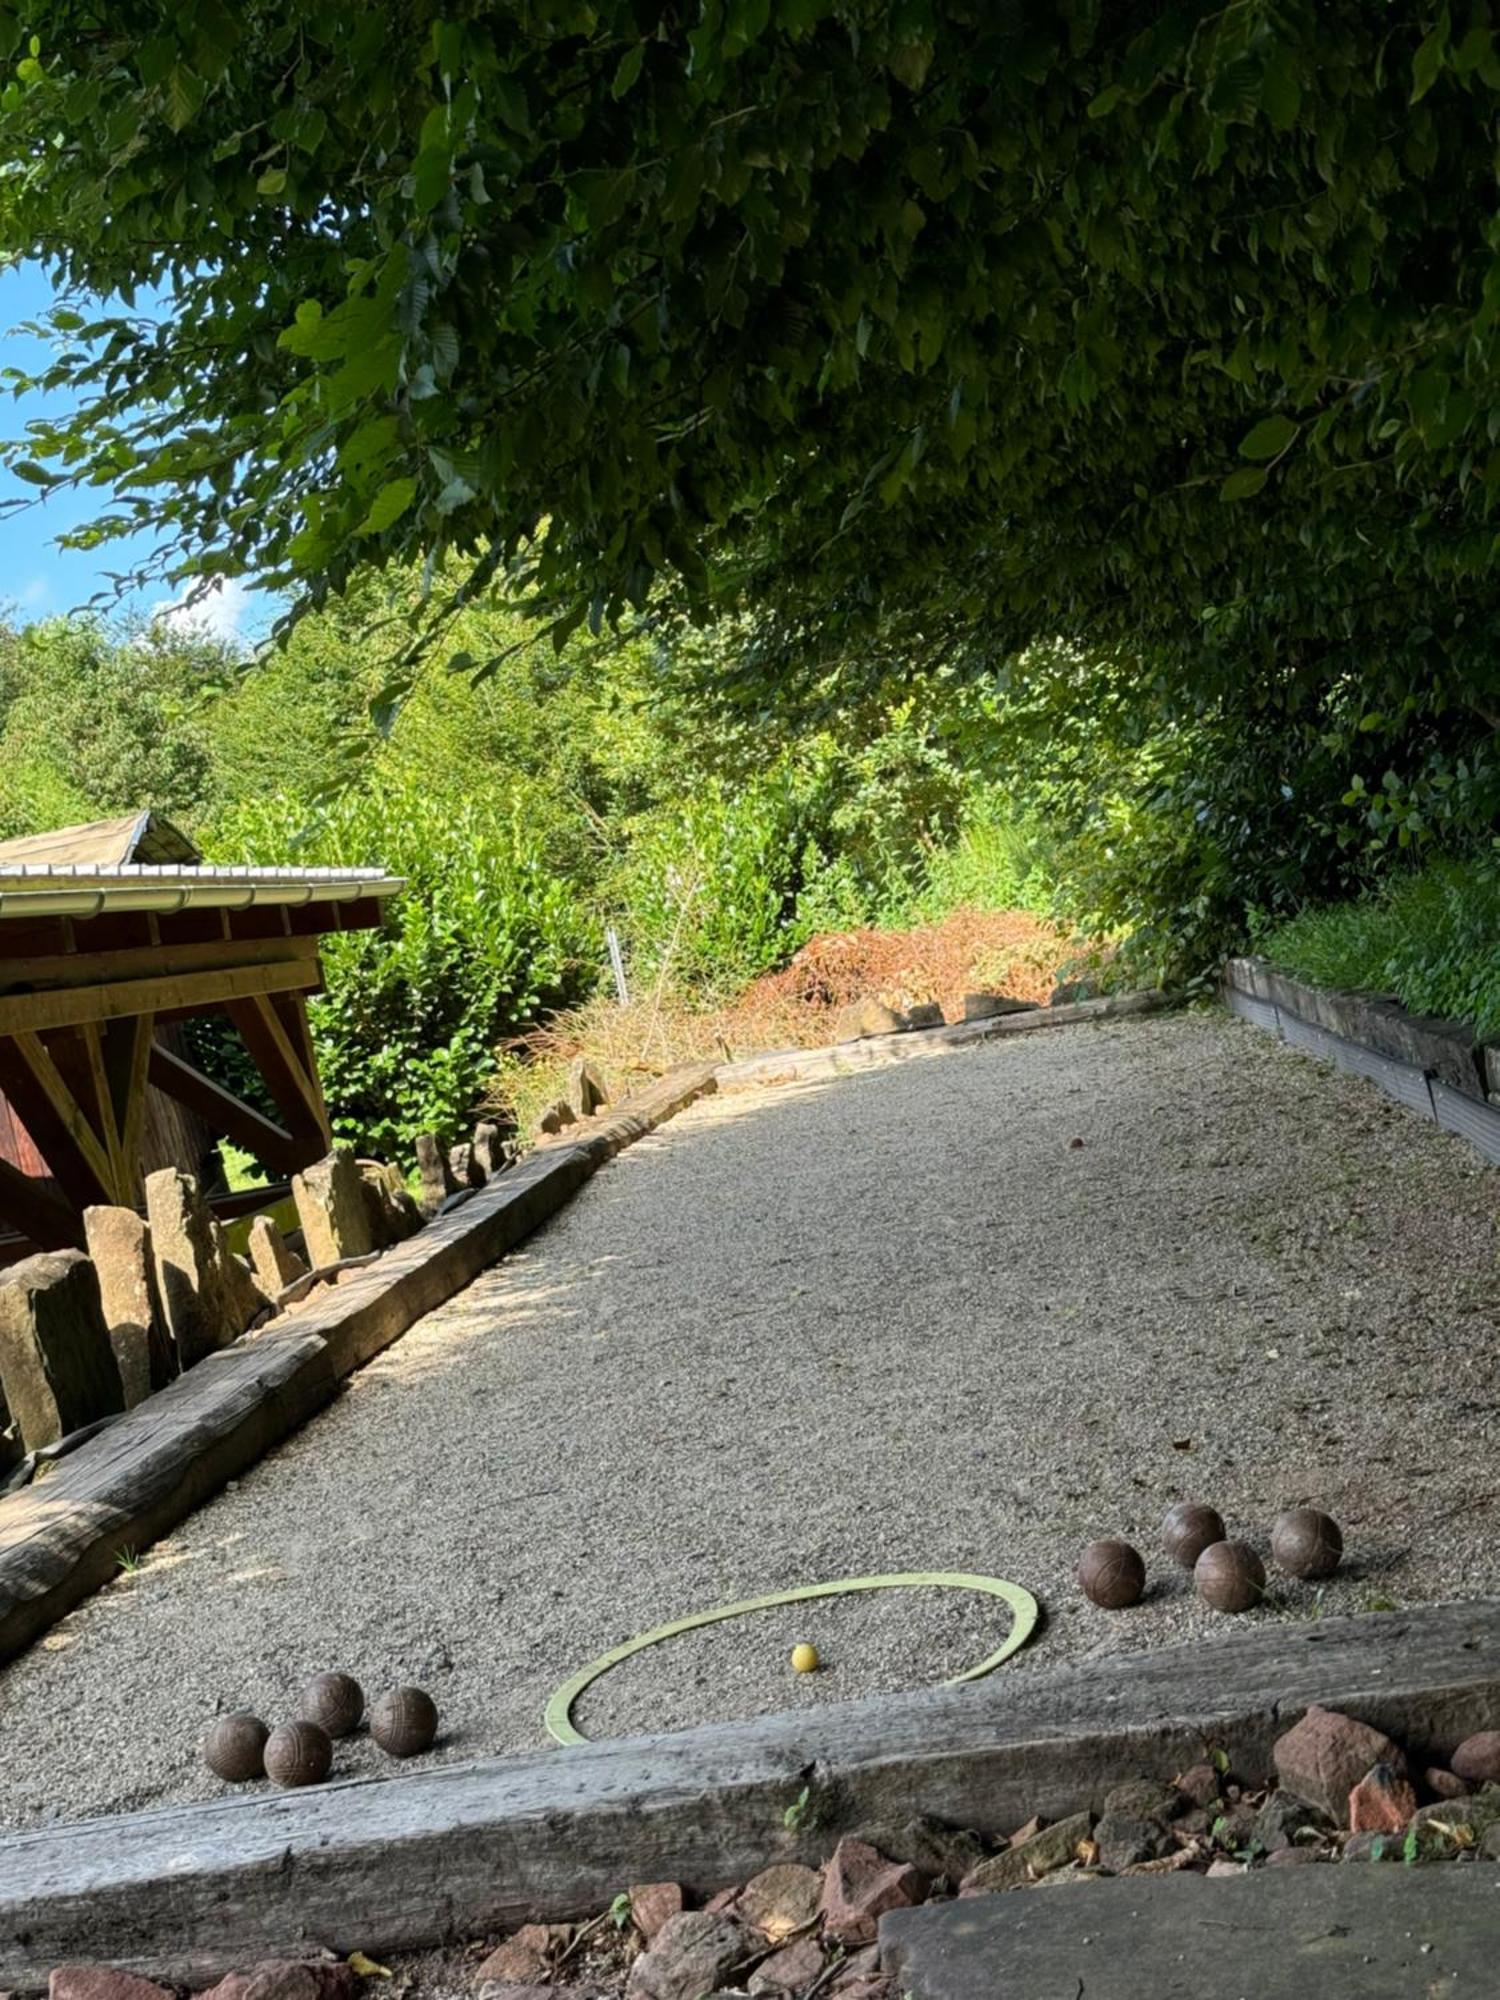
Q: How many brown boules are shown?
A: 8